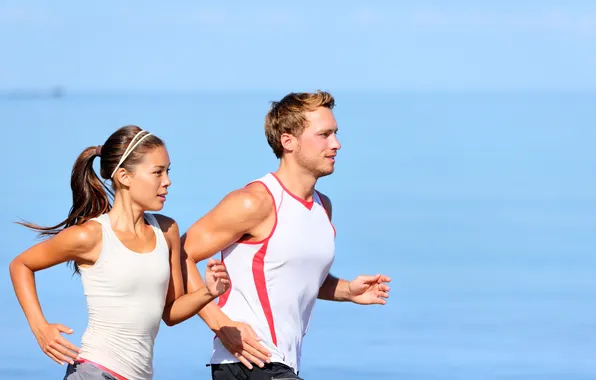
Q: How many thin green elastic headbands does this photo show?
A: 0